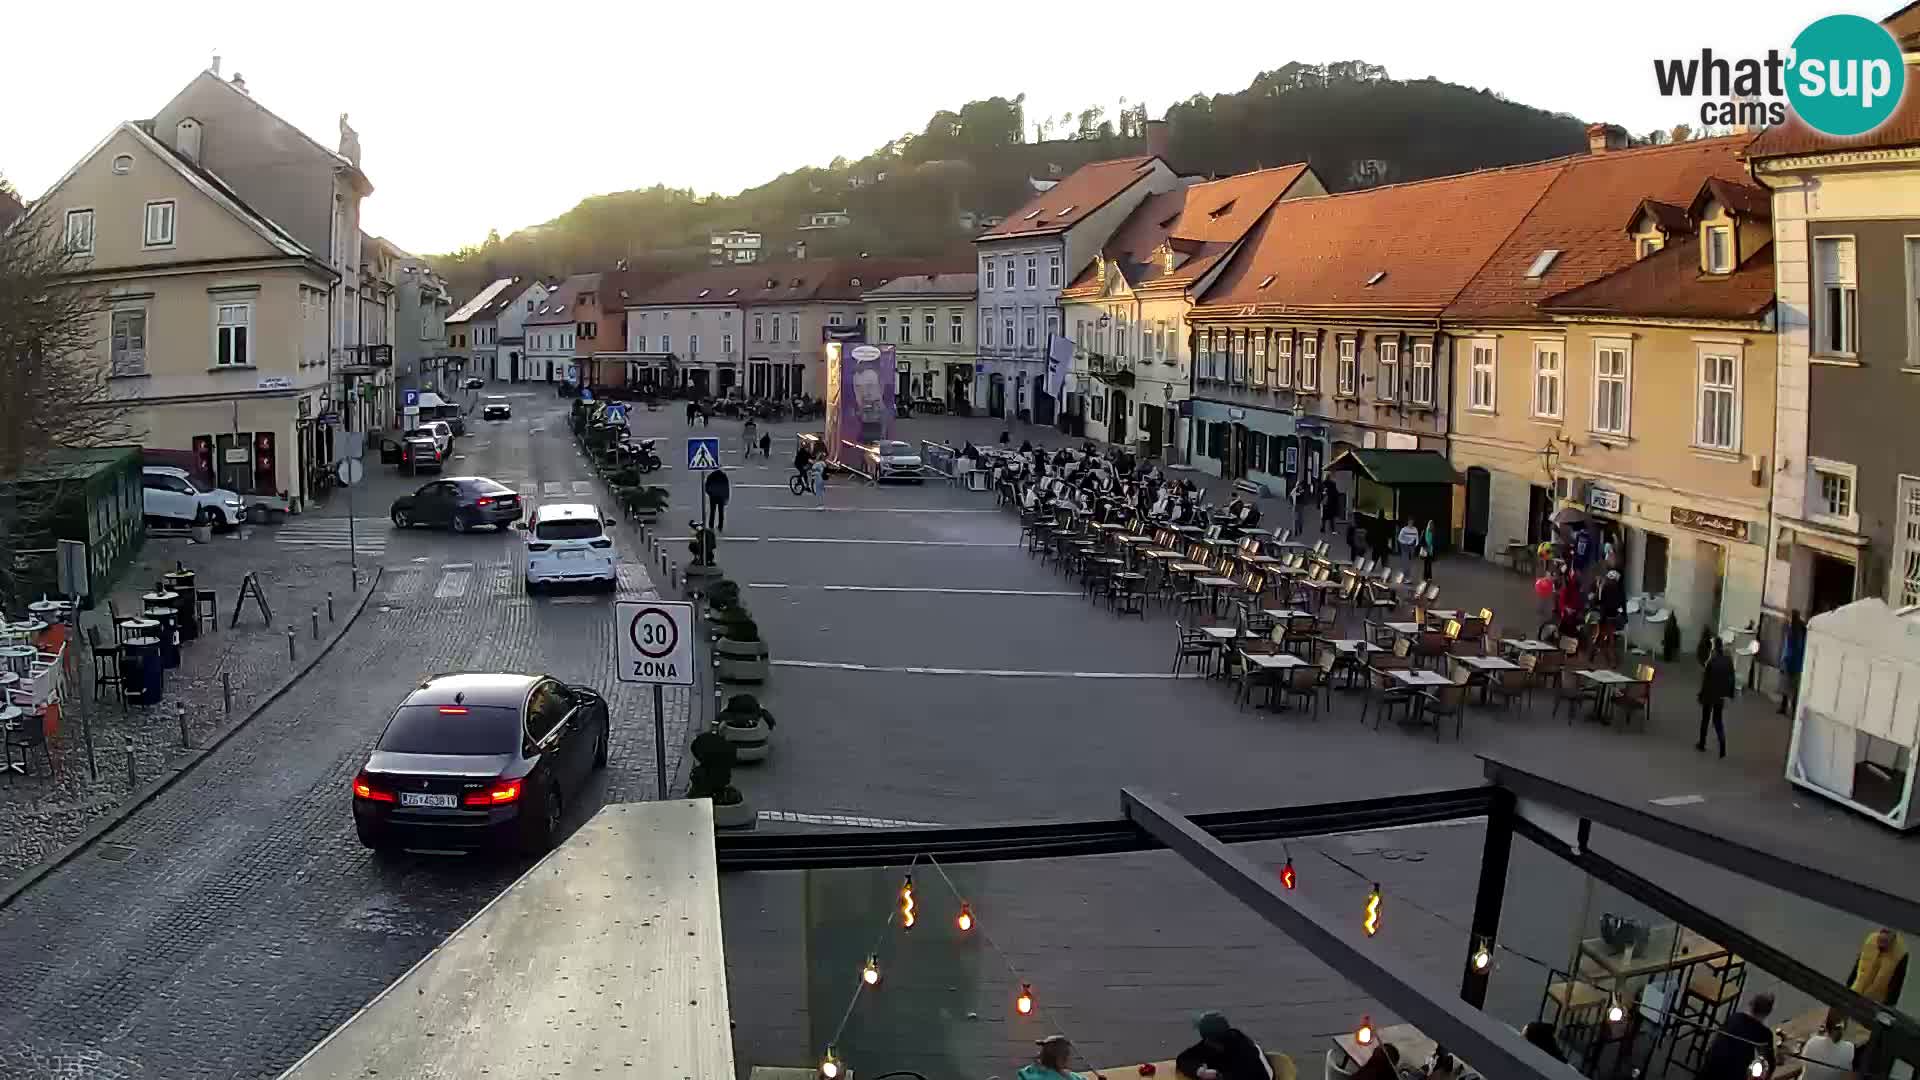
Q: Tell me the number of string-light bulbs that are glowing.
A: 11